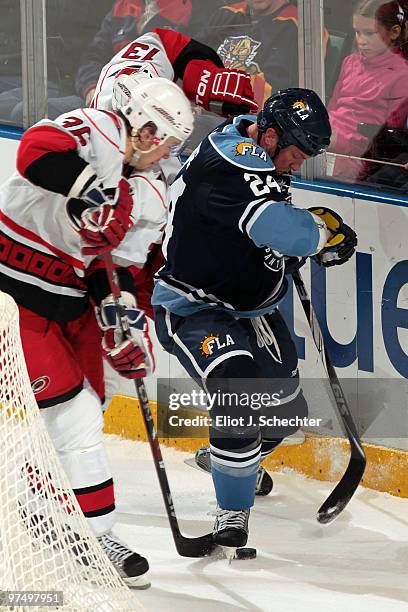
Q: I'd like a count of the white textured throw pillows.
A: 0